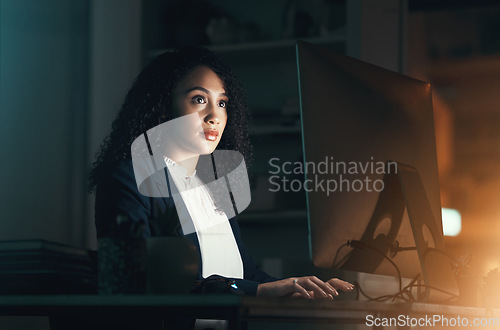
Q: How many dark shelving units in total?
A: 1